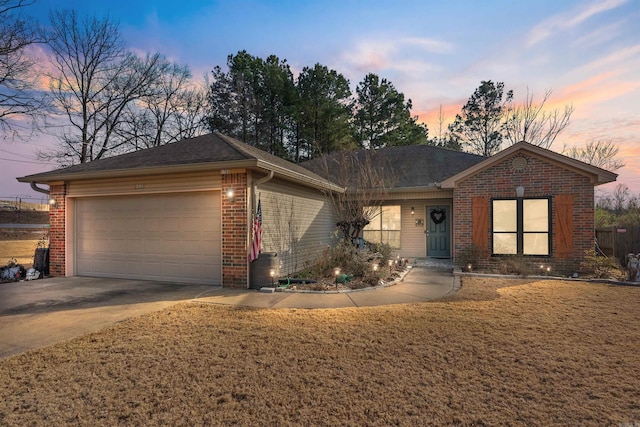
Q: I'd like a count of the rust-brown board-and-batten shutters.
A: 2